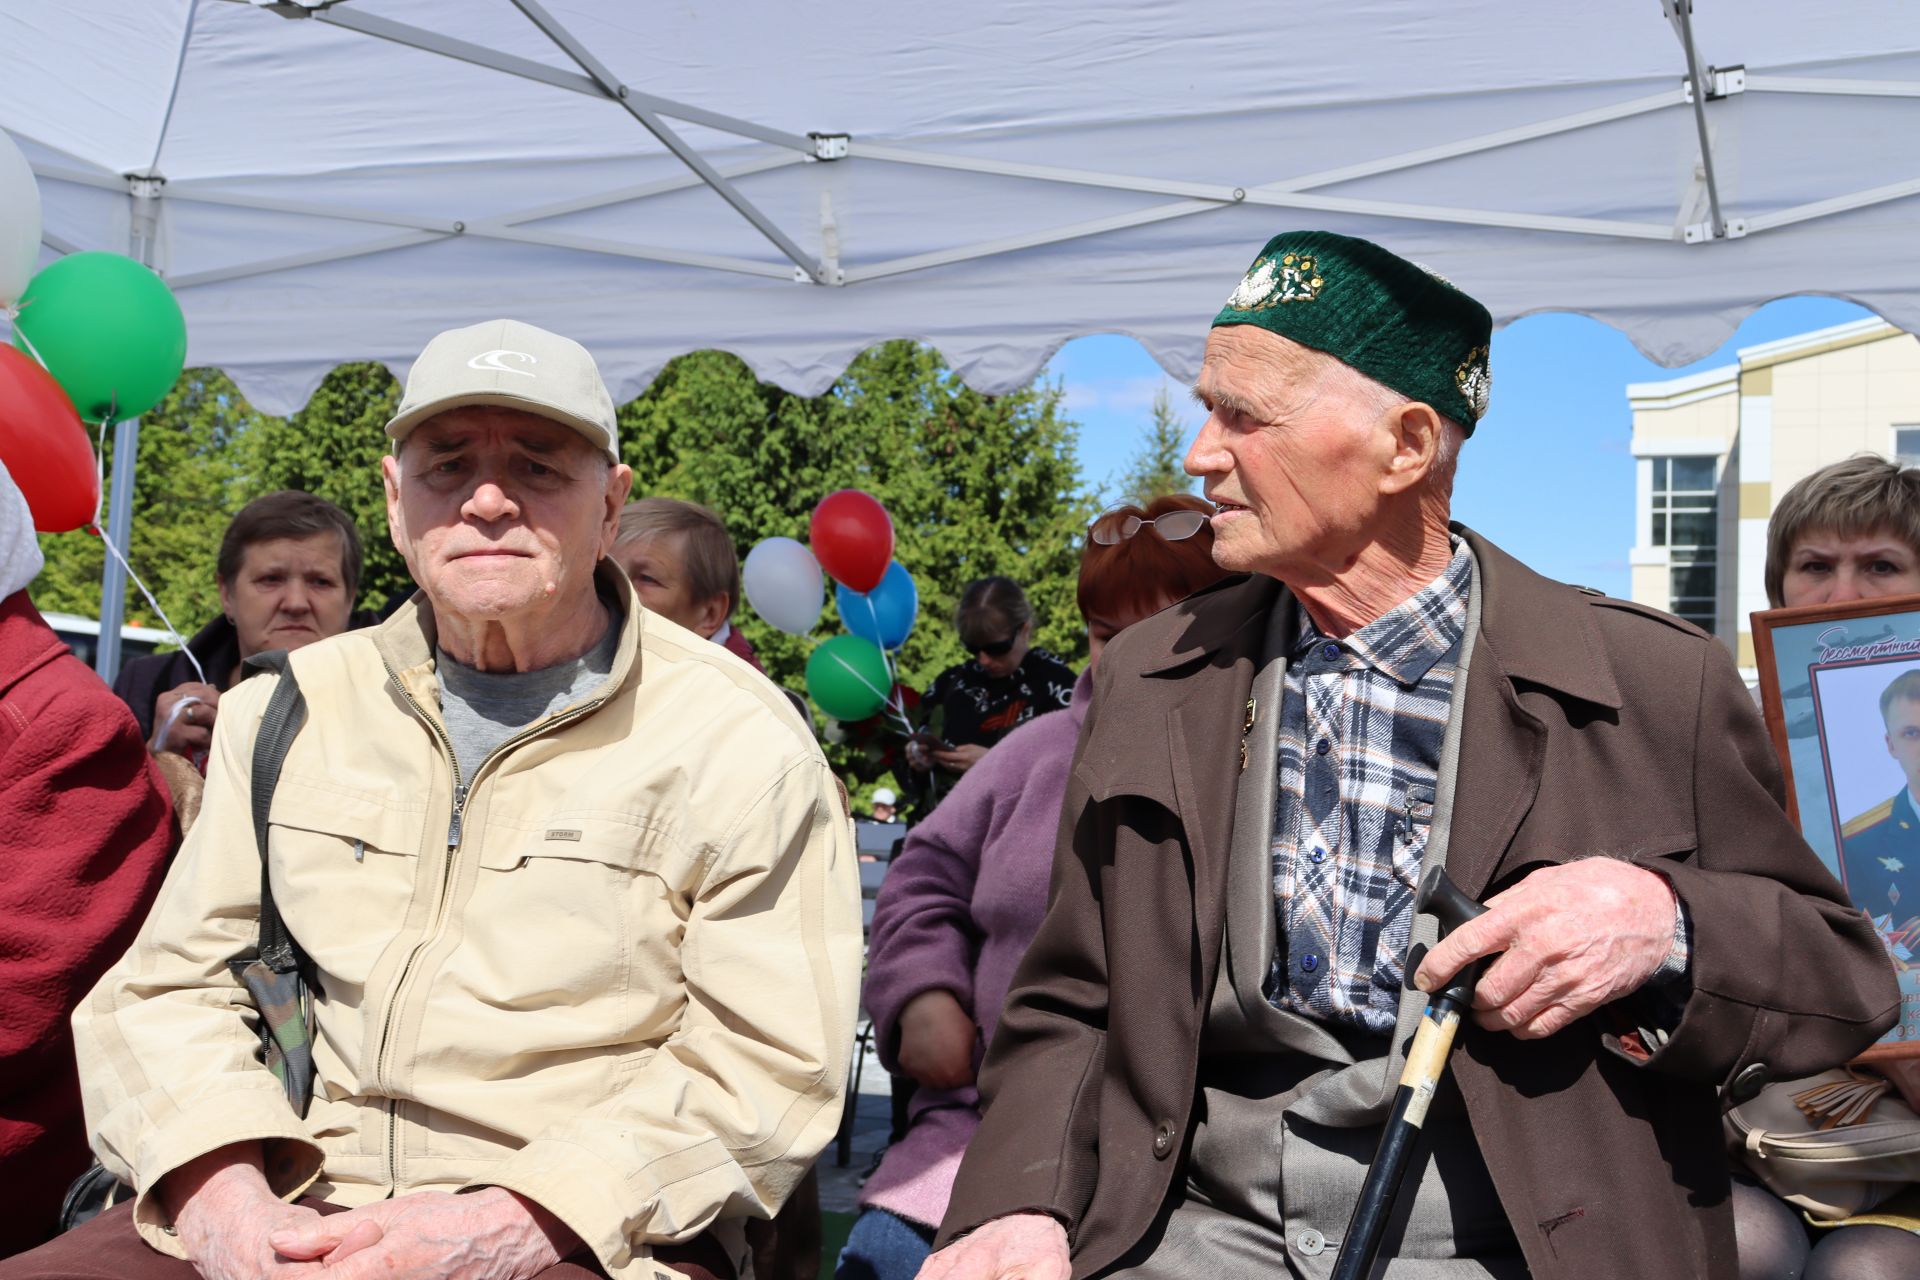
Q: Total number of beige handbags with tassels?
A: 1